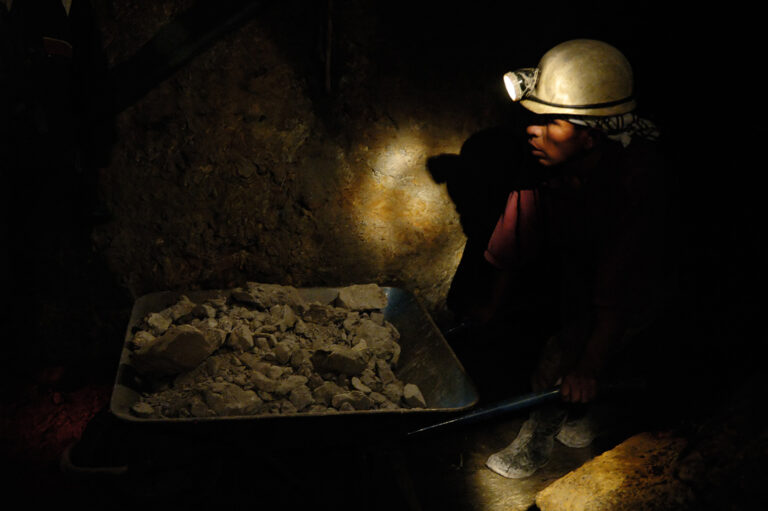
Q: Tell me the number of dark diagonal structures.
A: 1